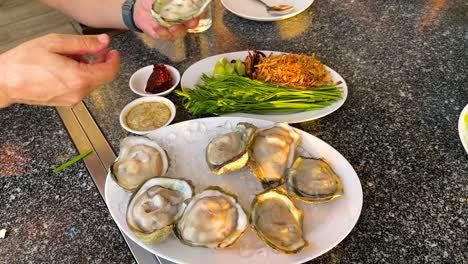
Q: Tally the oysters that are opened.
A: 8